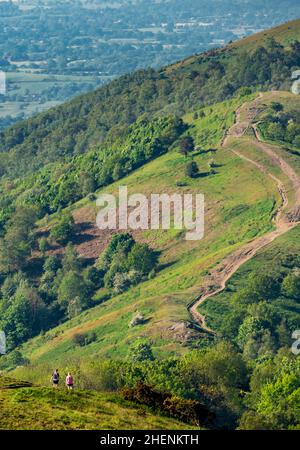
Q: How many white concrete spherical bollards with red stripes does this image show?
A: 0